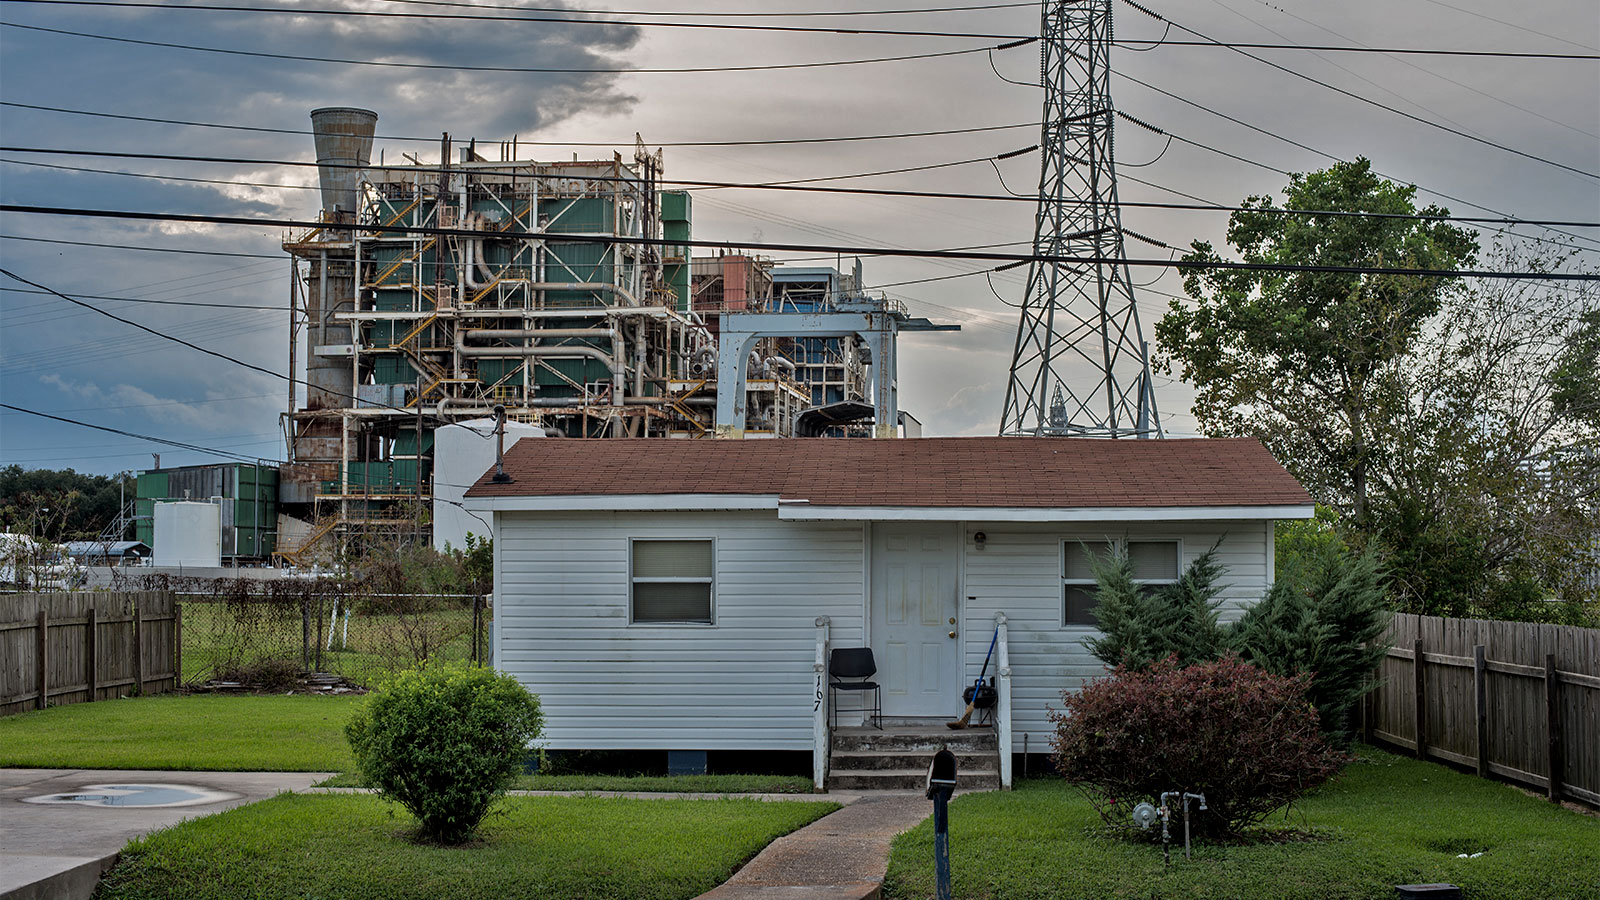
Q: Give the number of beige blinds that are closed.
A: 3